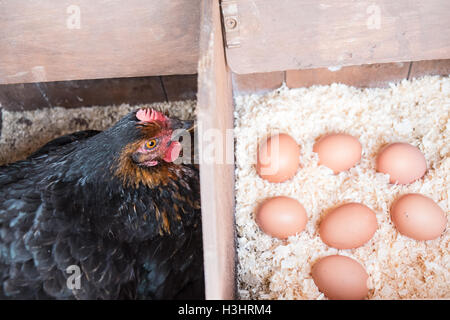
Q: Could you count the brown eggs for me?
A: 7